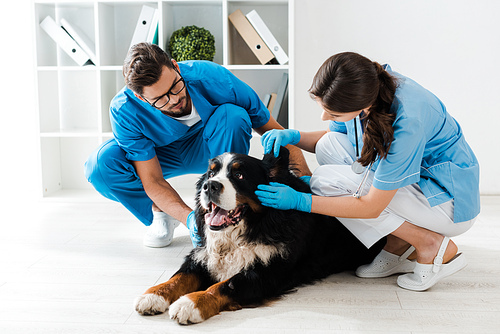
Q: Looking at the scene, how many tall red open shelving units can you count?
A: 0